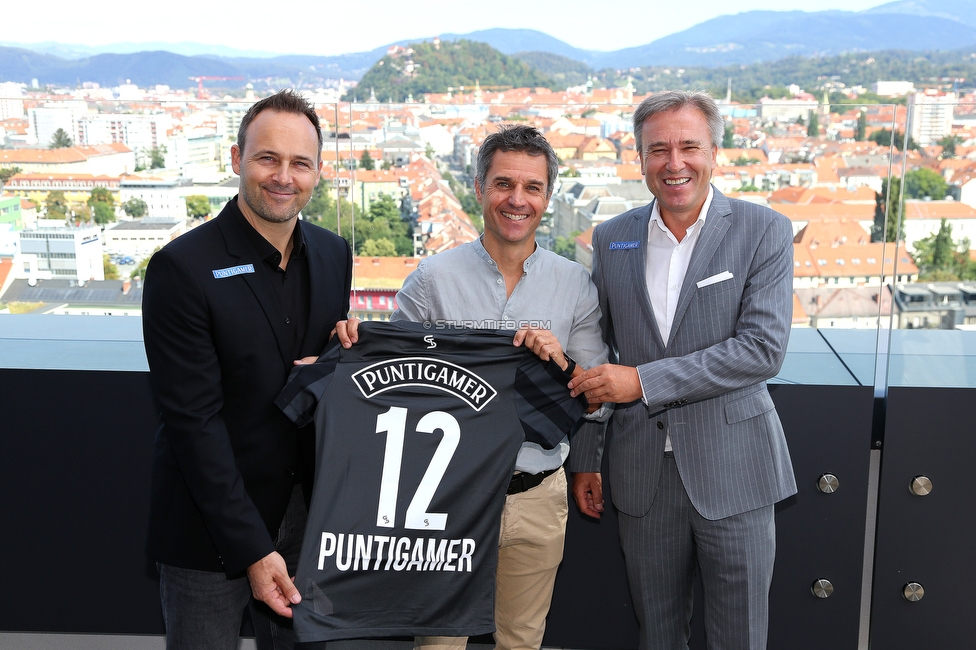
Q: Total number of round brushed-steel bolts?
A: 4